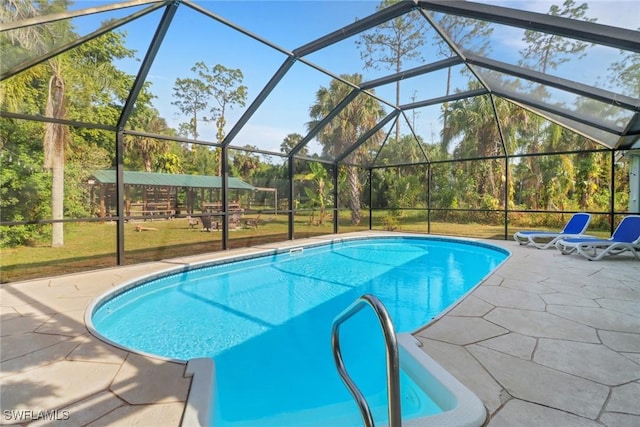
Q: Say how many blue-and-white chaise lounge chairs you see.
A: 2